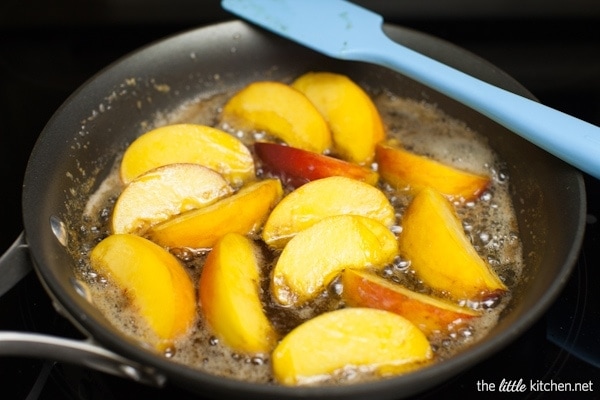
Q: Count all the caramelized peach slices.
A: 14